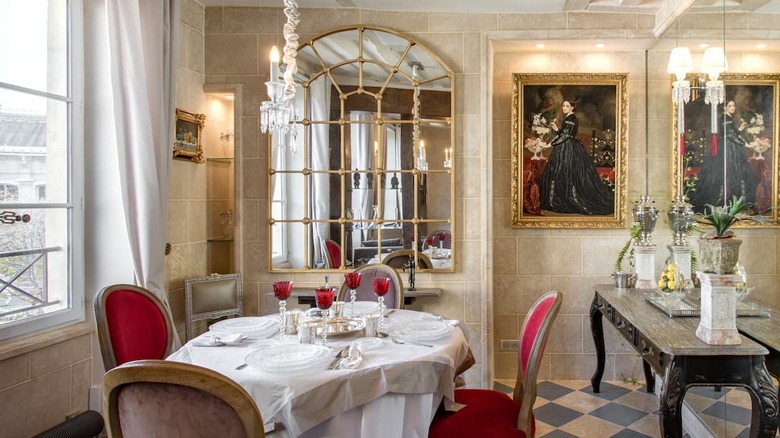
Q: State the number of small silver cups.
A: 4